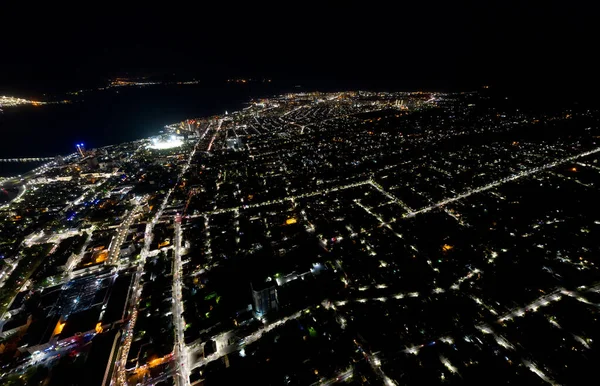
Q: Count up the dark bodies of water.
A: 1